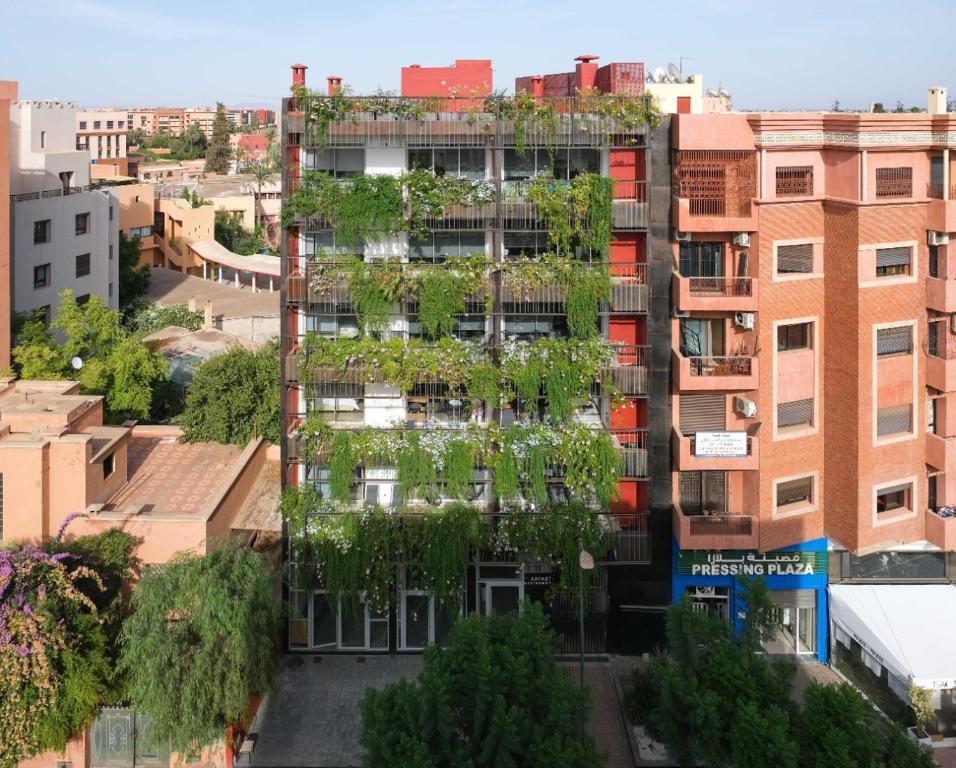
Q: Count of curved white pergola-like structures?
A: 1